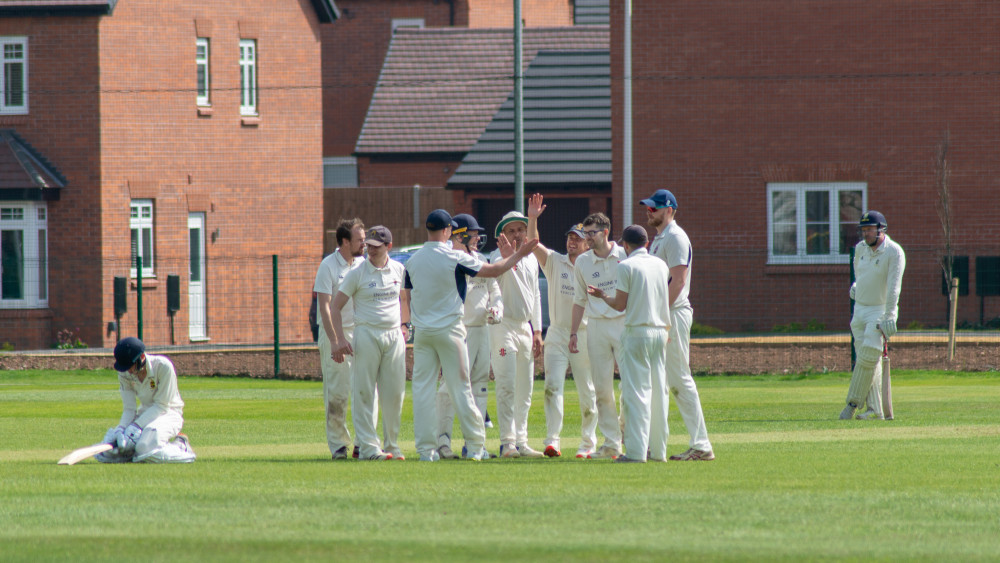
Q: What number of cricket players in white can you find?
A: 11